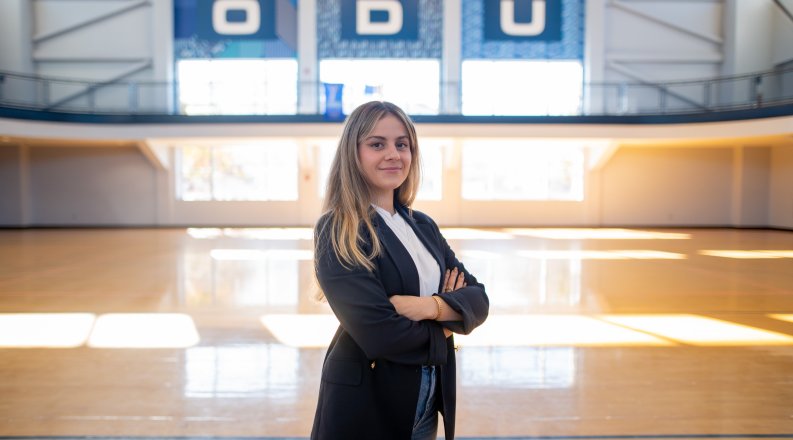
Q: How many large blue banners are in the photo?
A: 3